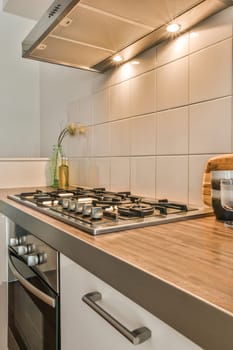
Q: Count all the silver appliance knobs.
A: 8